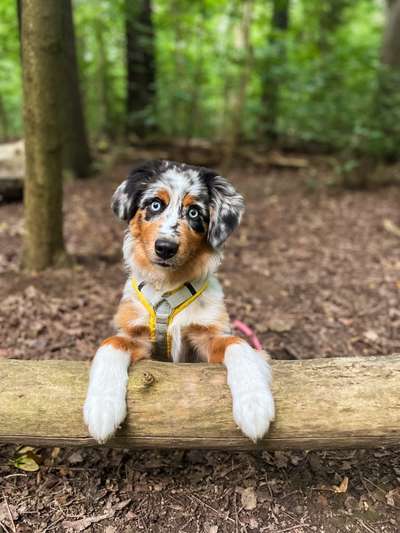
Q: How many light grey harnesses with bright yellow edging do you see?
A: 1